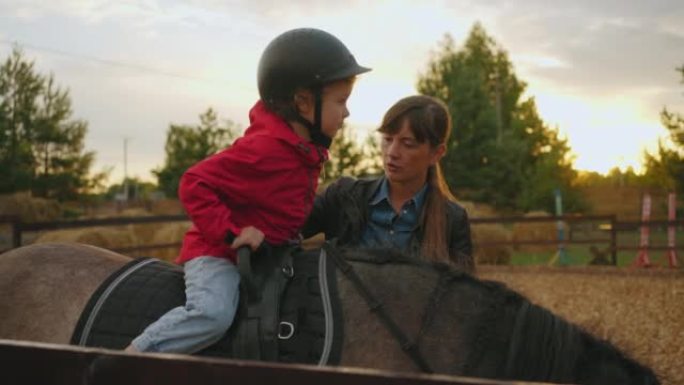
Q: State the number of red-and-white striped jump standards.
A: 2